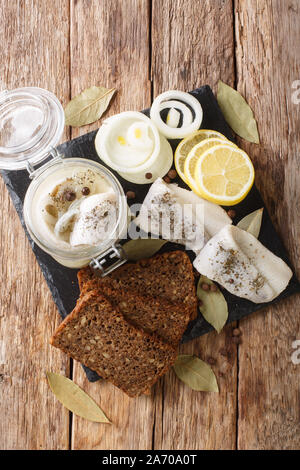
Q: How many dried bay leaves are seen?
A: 7